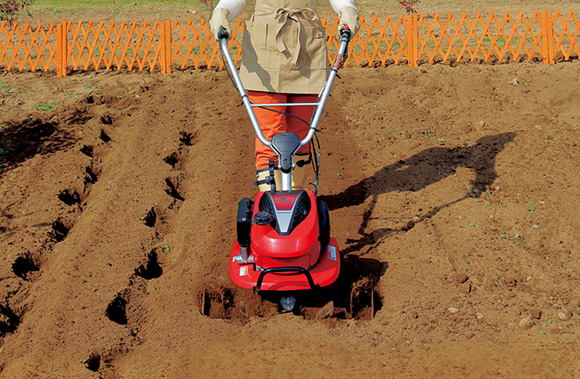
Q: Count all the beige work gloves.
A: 2